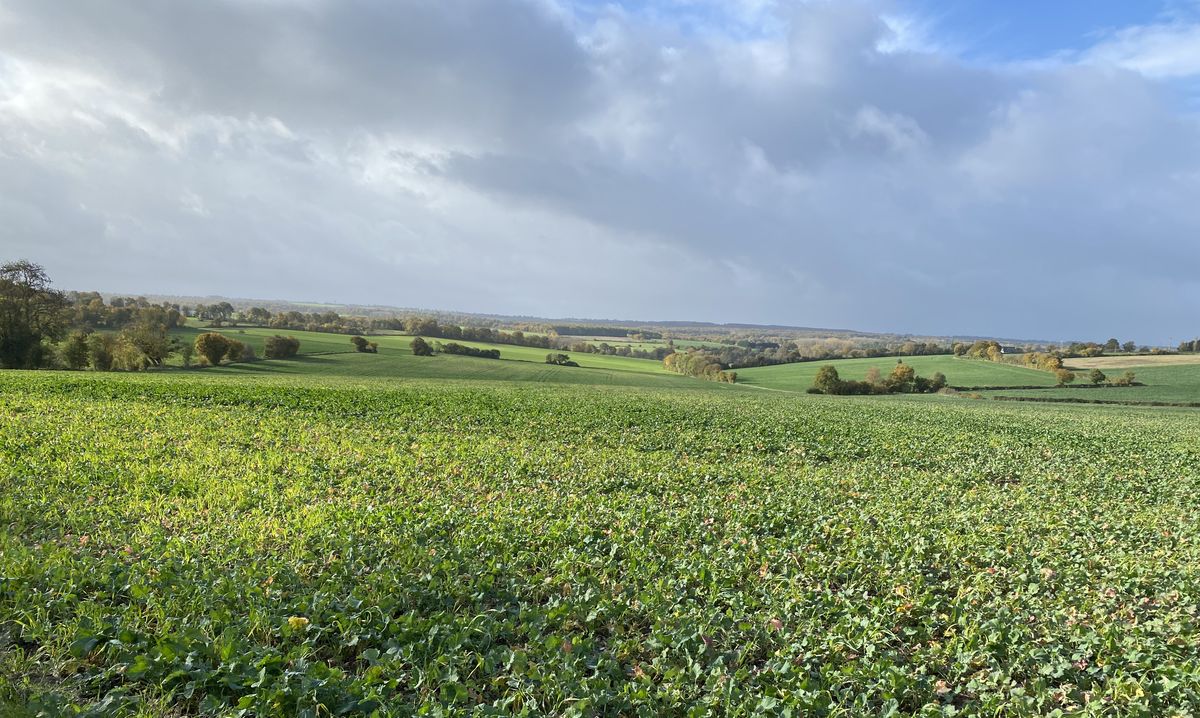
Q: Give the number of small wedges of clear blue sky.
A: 1